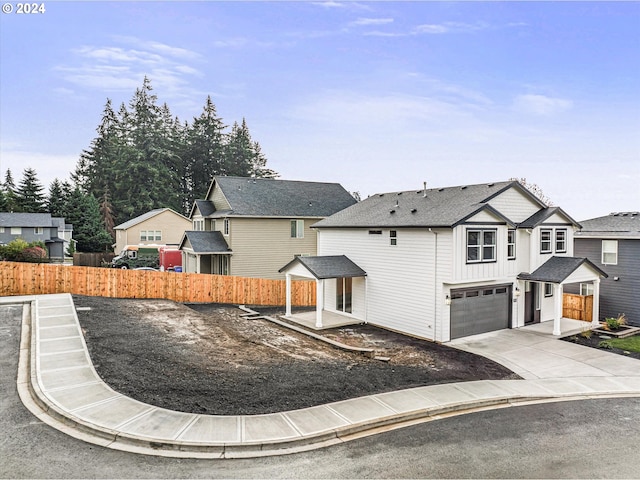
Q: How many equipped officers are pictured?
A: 0